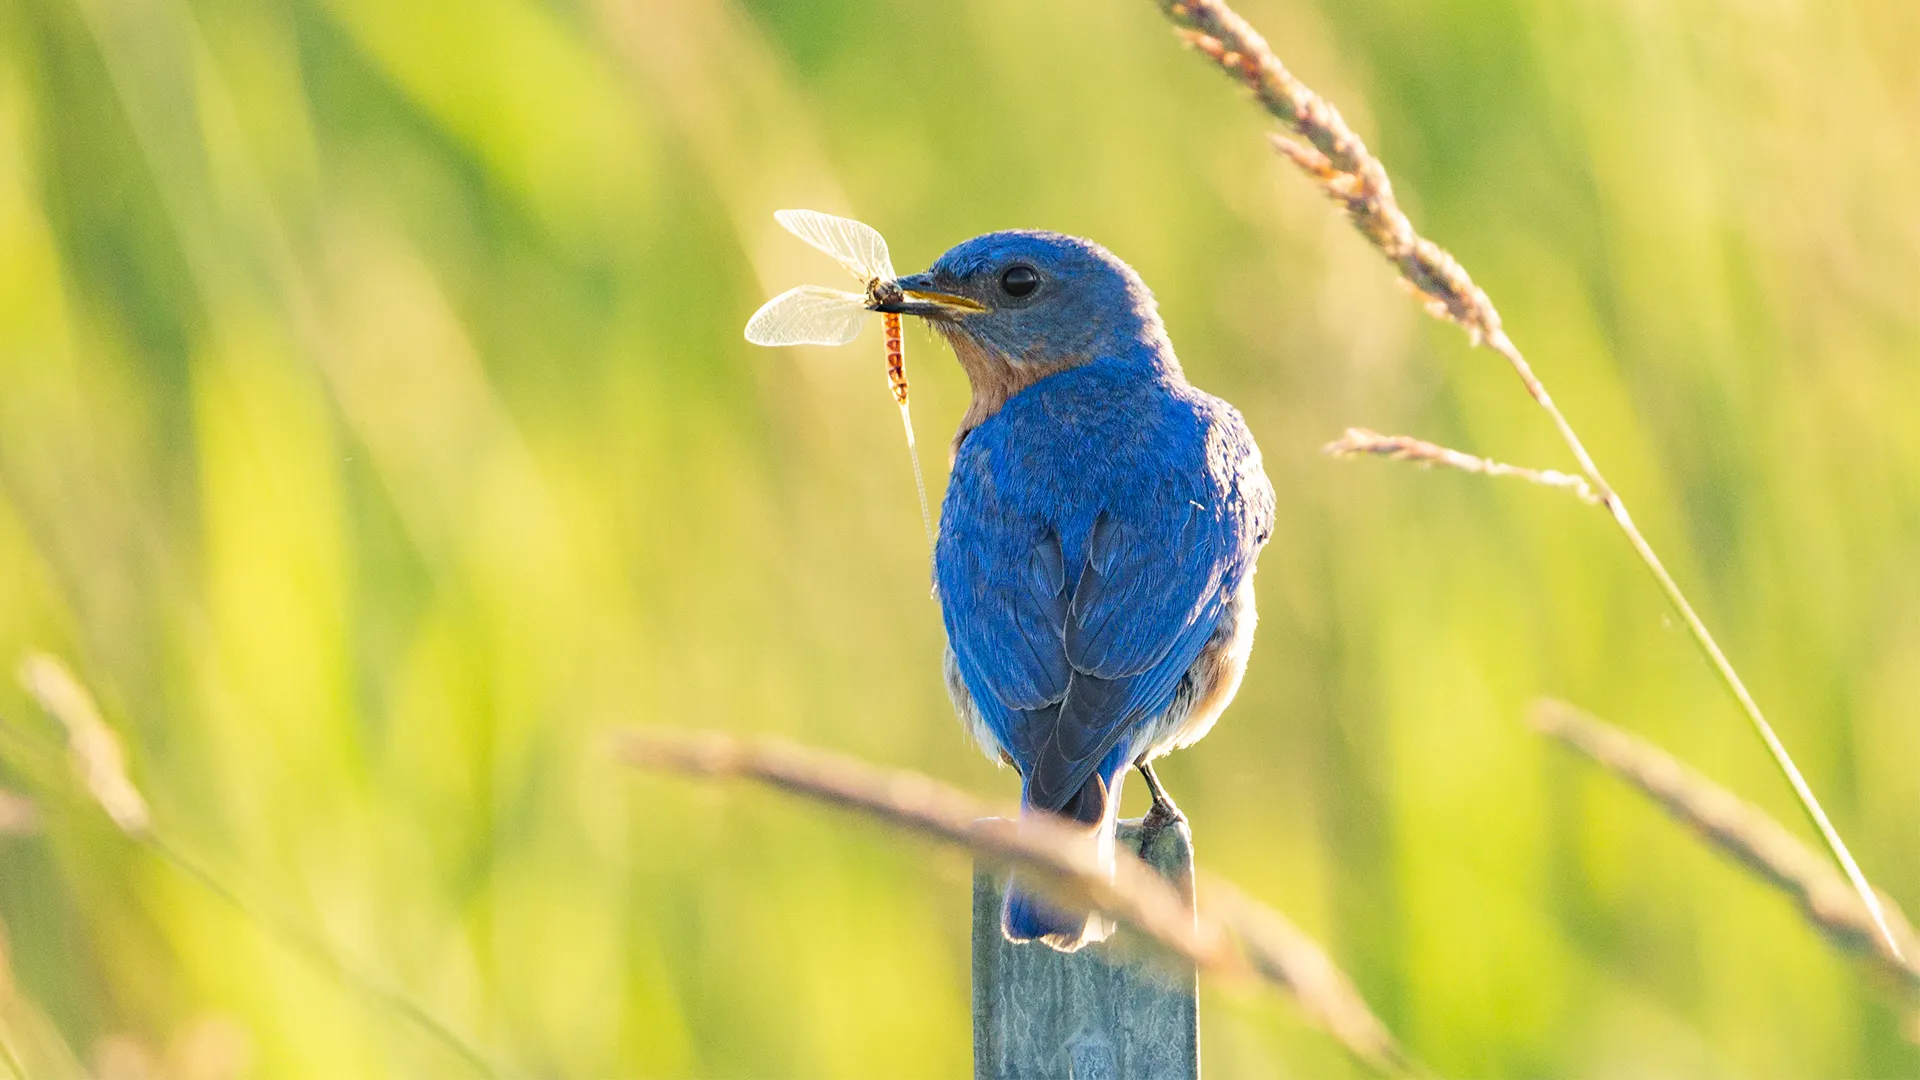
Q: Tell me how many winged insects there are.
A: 1